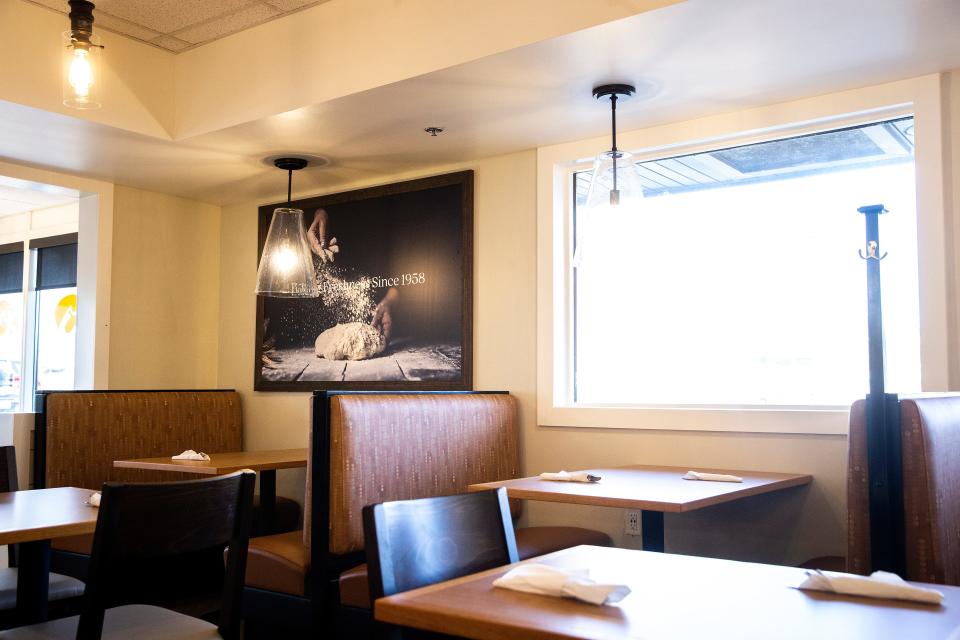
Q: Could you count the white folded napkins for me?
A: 6